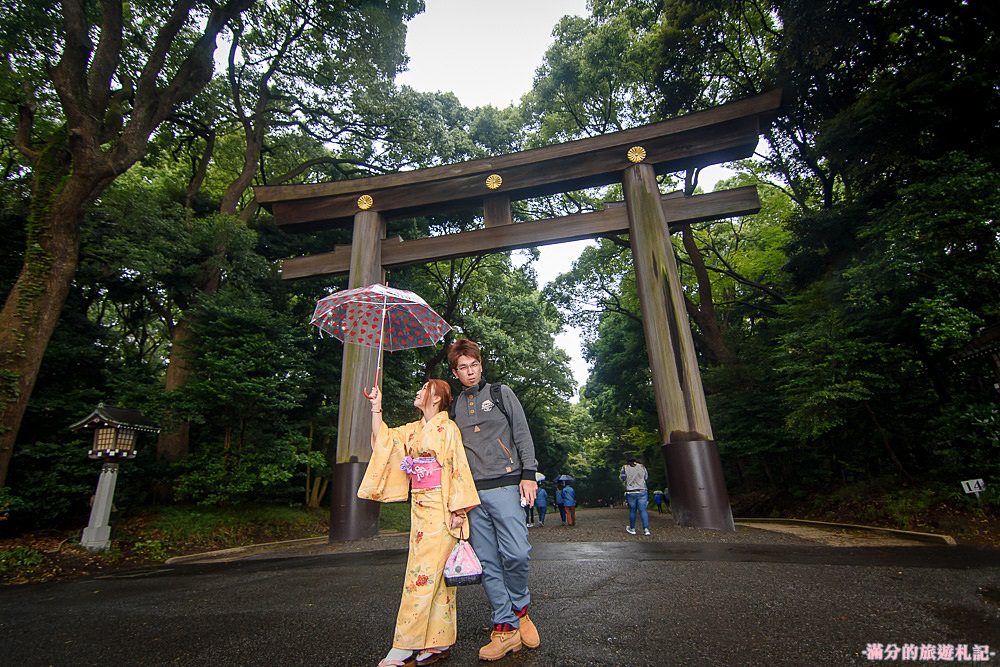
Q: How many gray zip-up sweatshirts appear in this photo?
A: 1